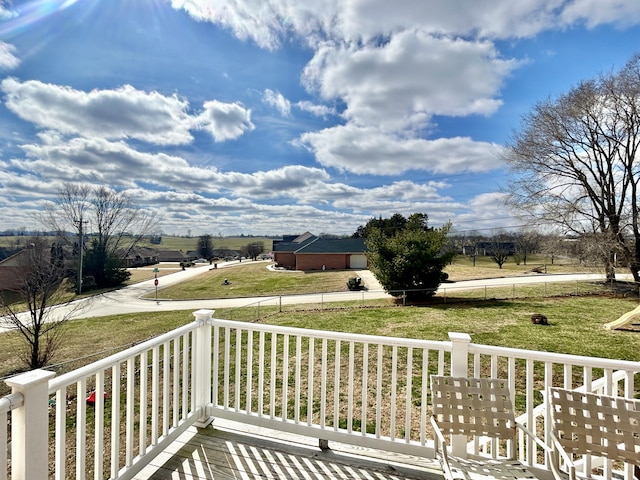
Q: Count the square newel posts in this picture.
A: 3